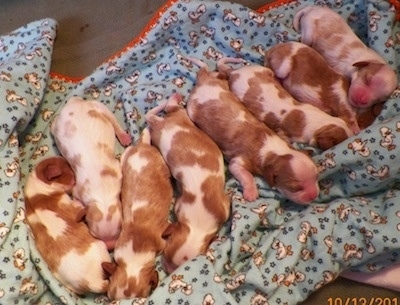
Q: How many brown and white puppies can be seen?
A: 8